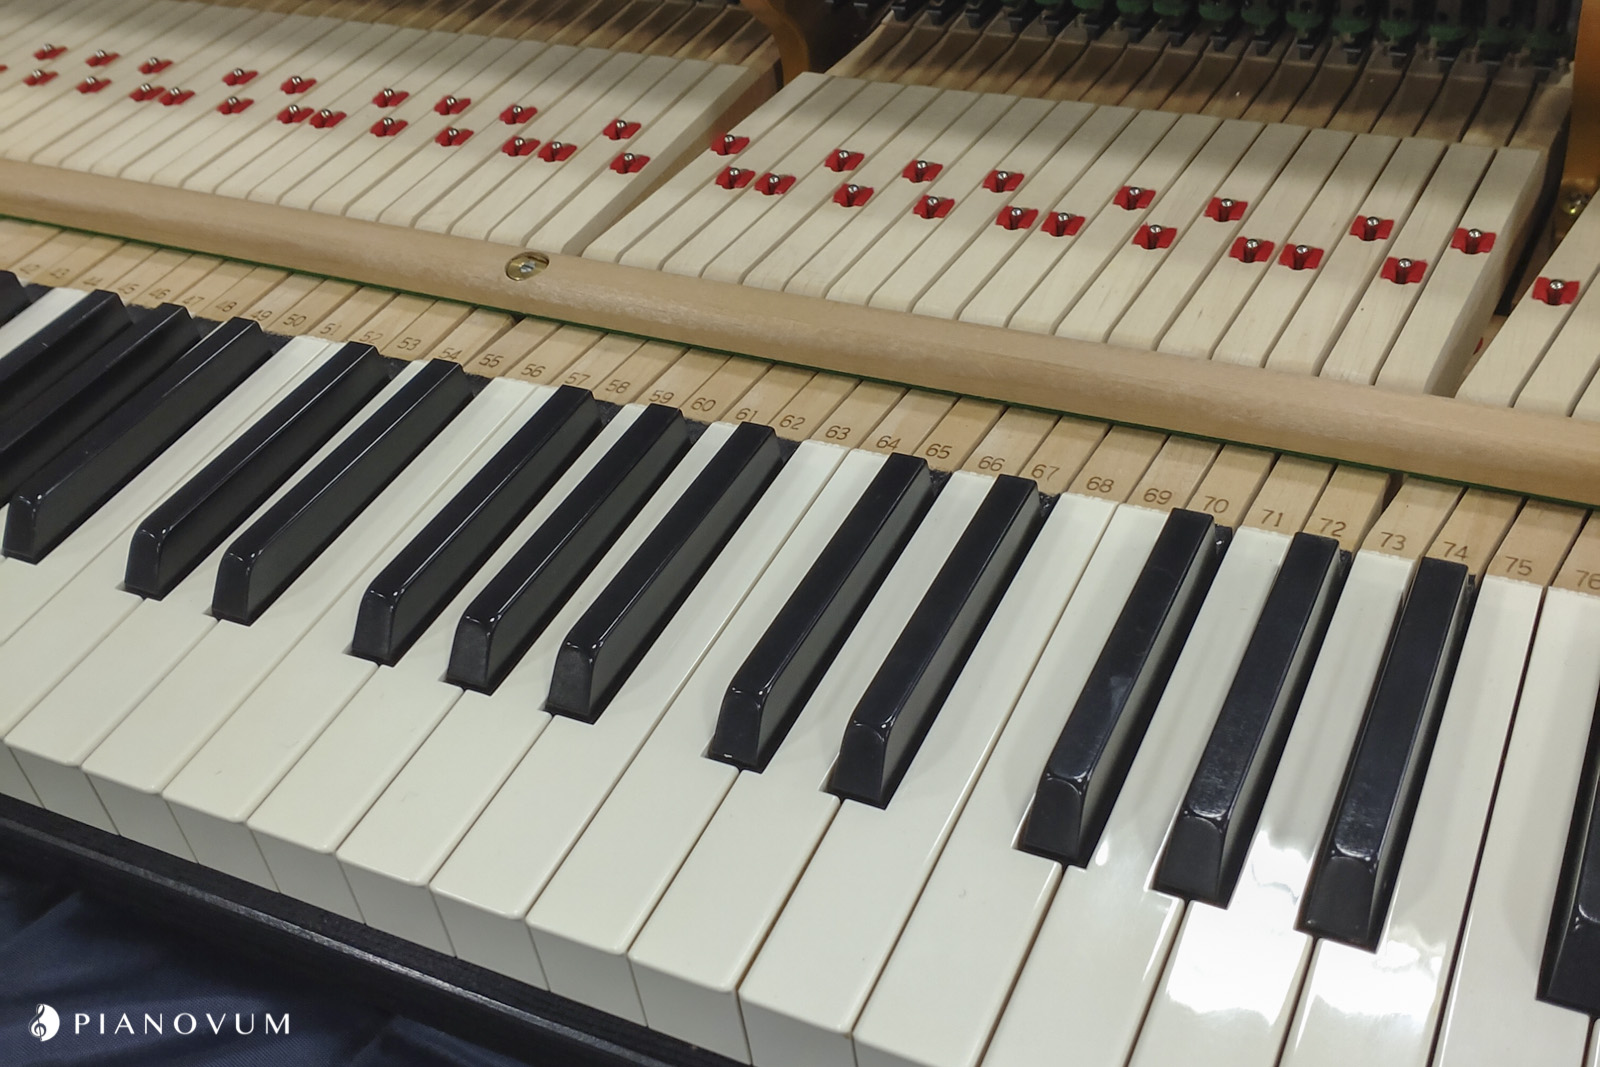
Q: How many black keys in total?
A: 15